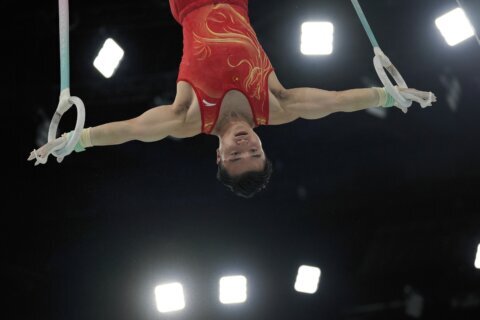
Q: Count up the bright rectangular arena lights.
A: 7